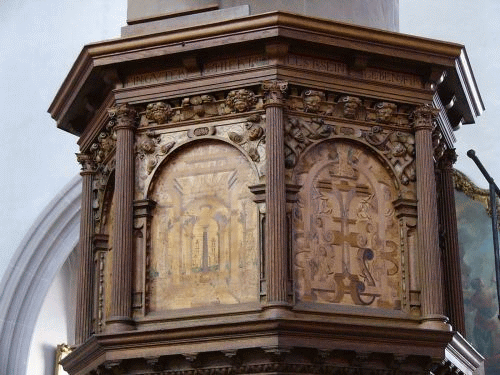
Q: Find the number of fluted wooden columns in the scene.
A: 5